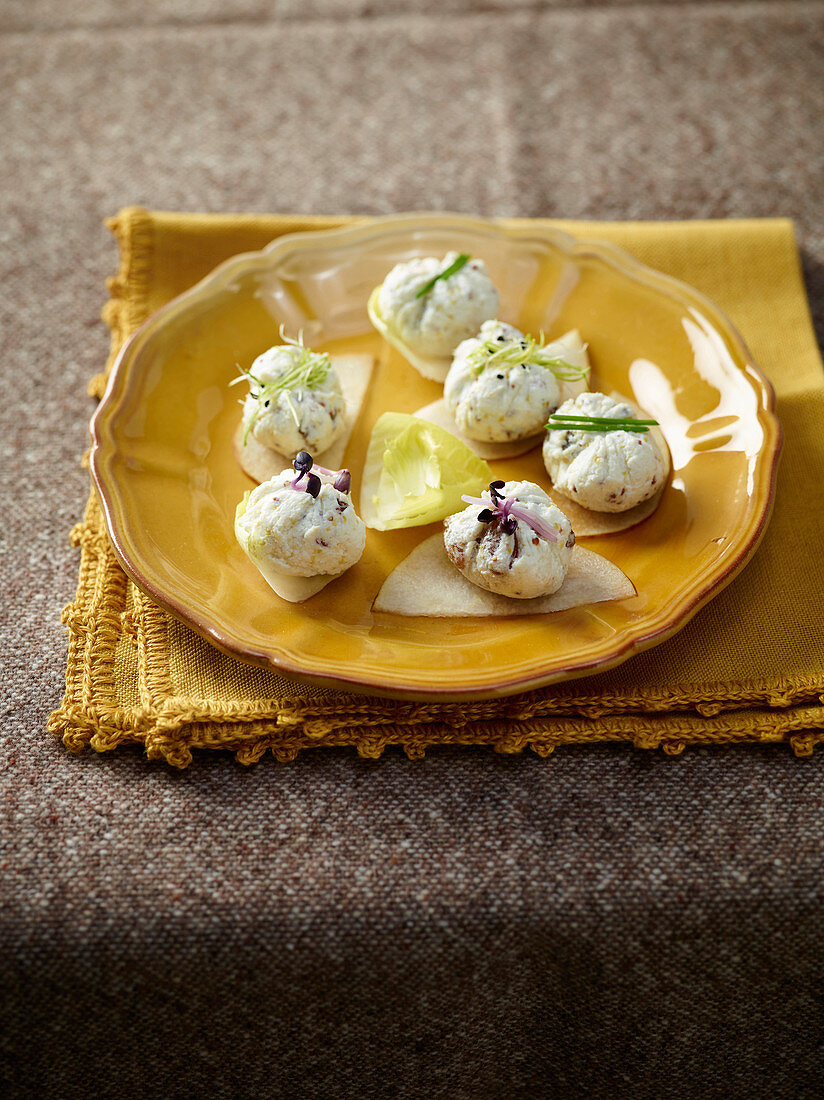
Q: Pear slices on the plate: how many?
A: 4